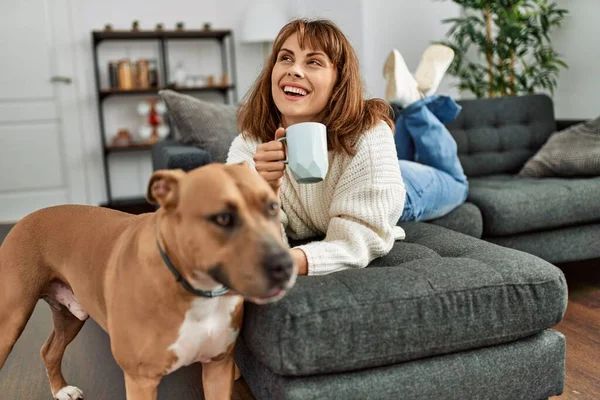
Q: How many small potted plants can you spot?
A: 5